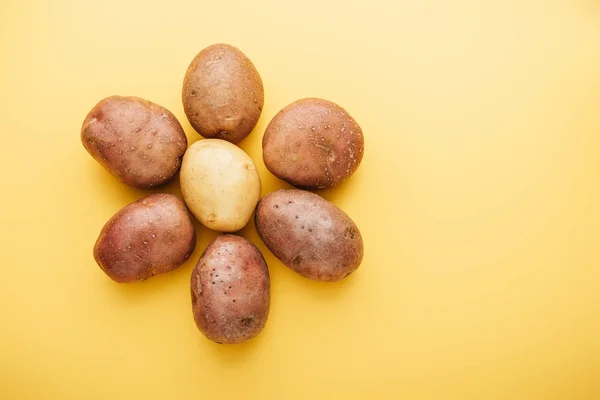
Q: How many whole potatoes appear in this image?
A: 7